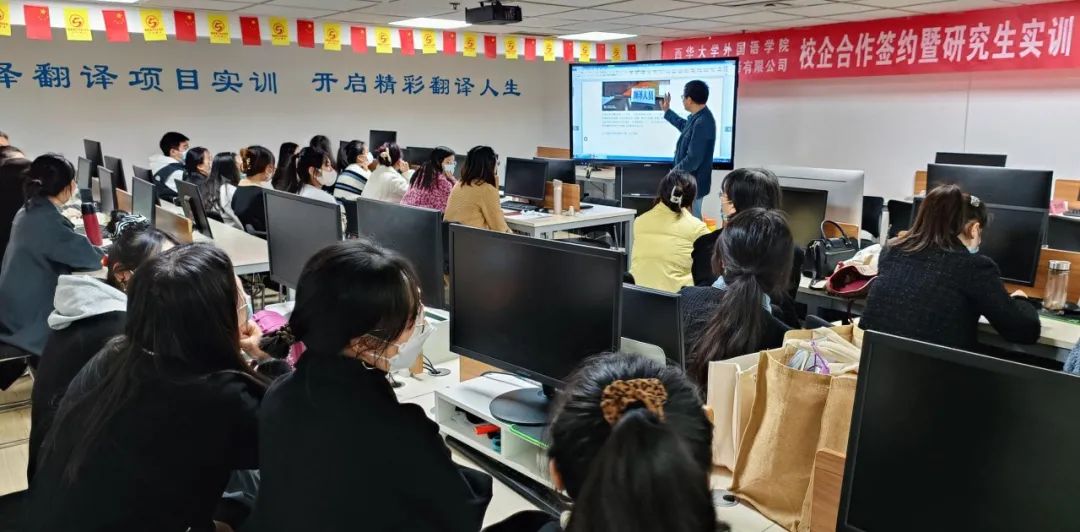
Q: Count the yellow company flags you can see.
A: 13